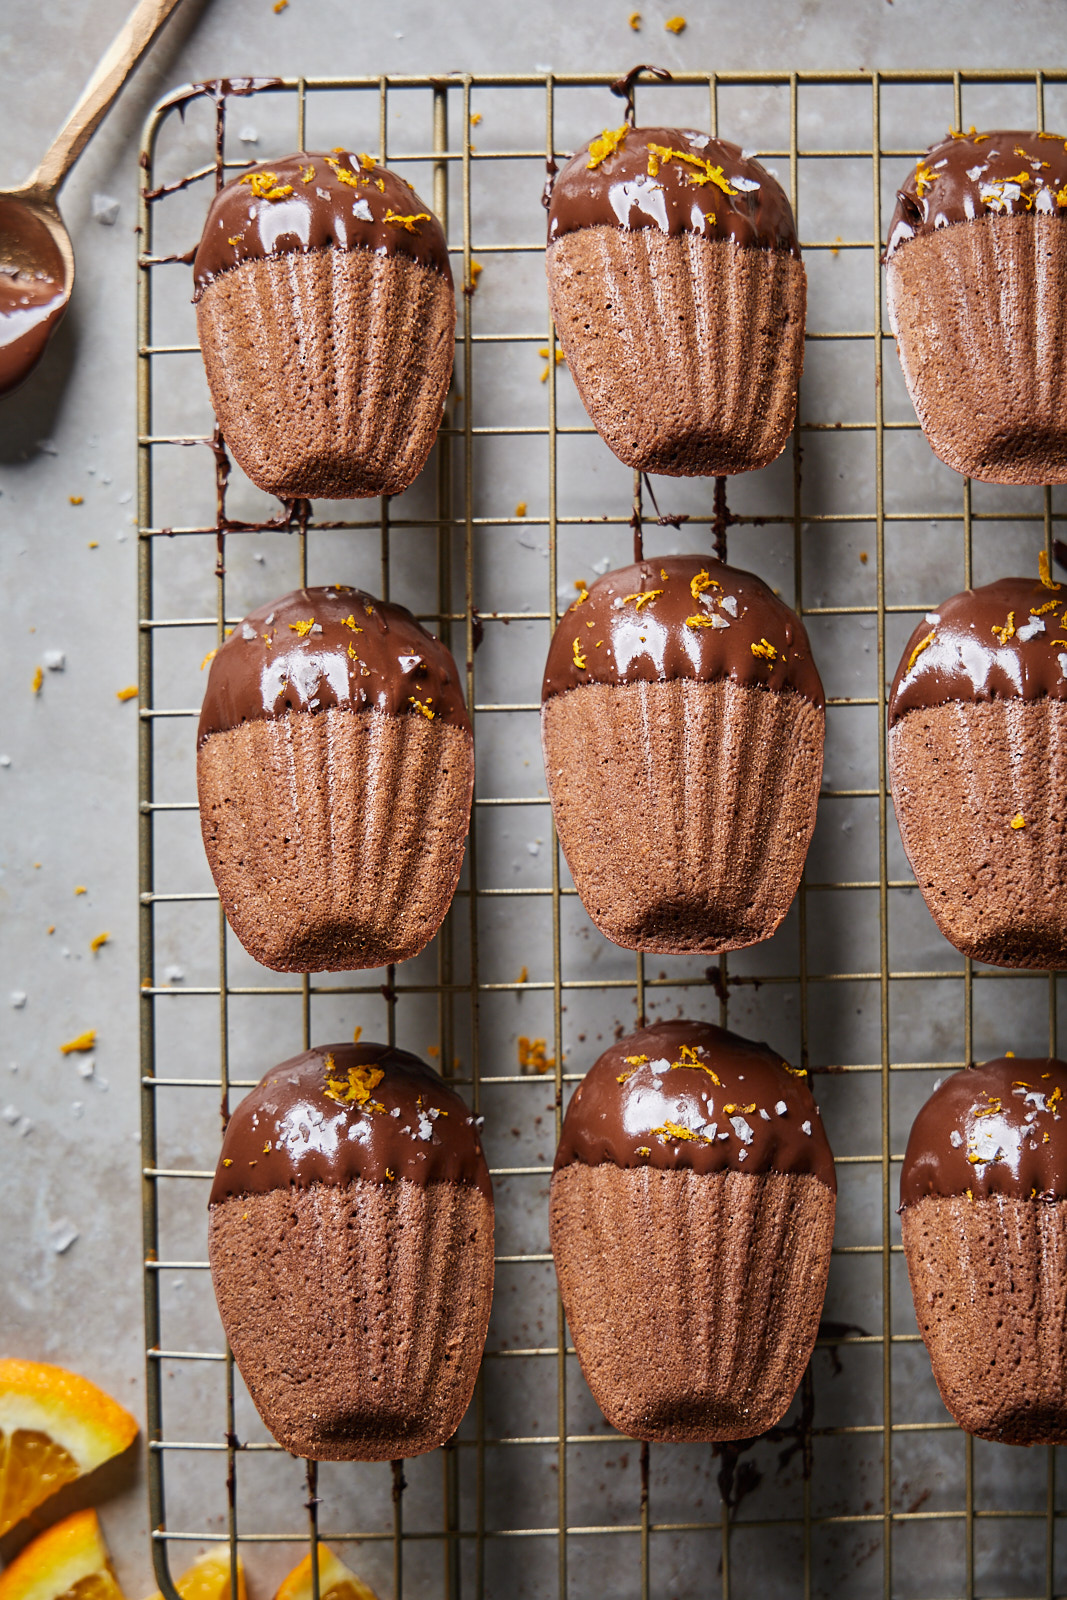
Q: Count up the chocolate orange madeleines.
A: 9